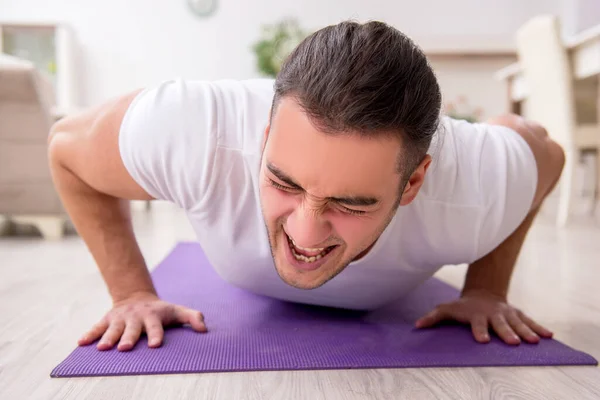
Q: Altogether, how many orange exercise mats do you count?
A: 0